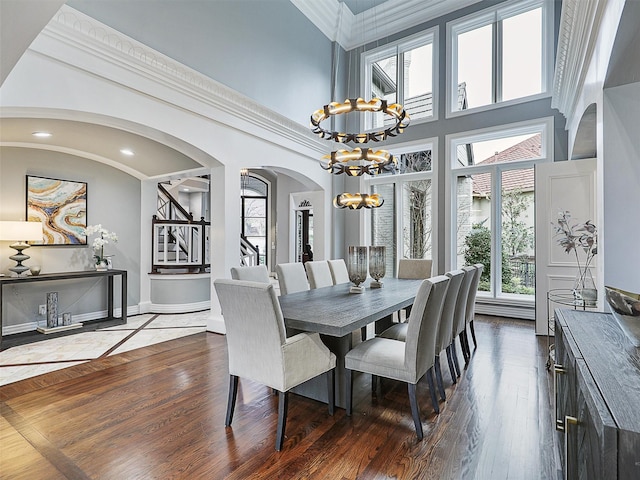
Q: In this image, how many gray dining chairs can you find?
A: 10